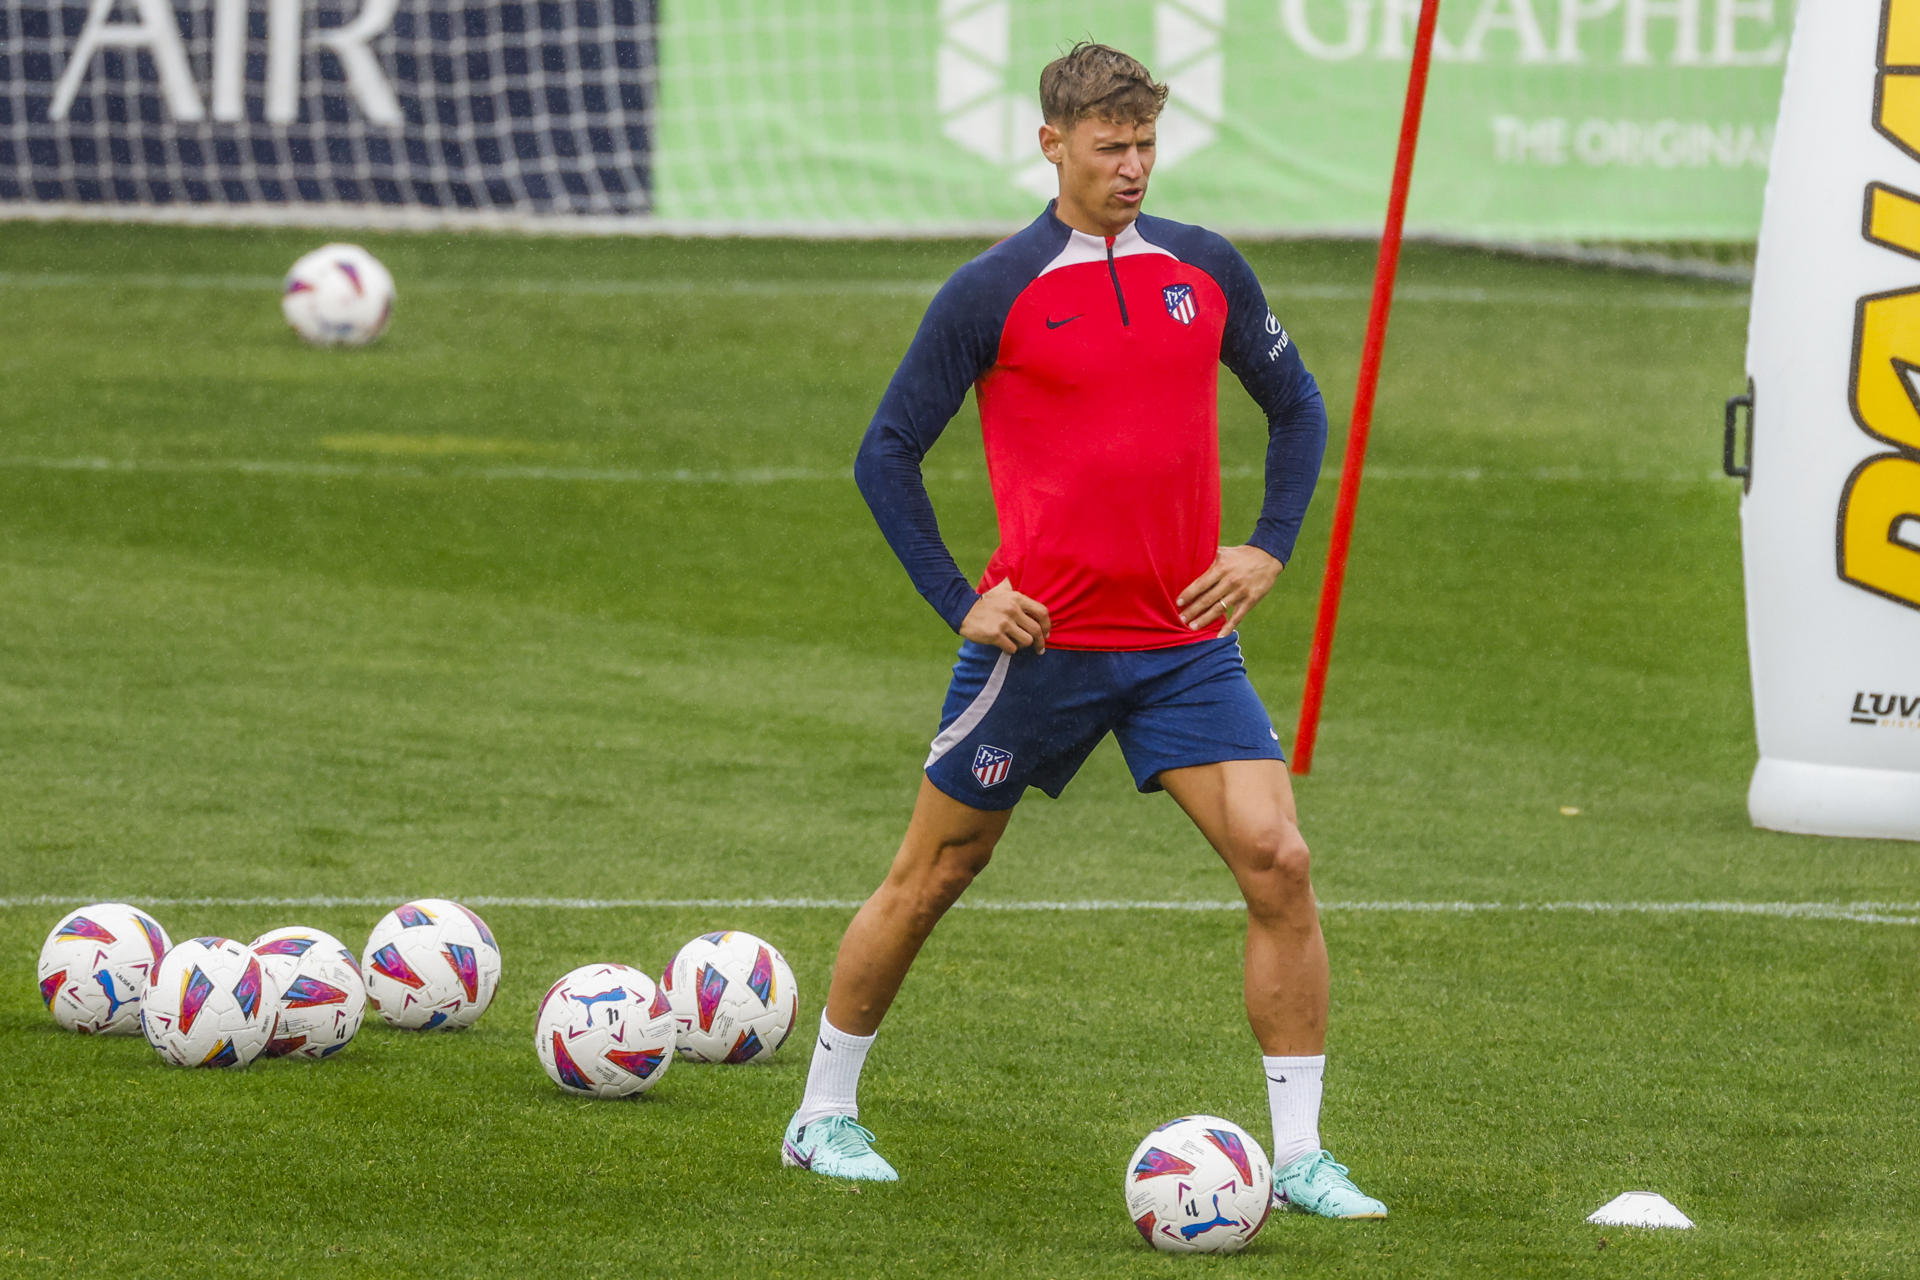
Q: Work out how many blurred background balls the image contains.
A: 1